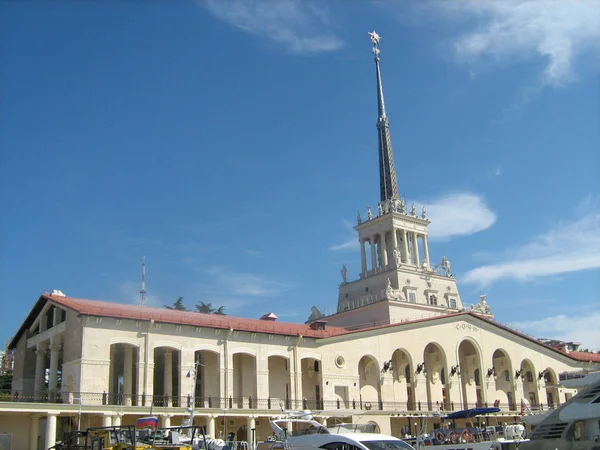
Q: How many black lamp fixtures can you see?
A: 6